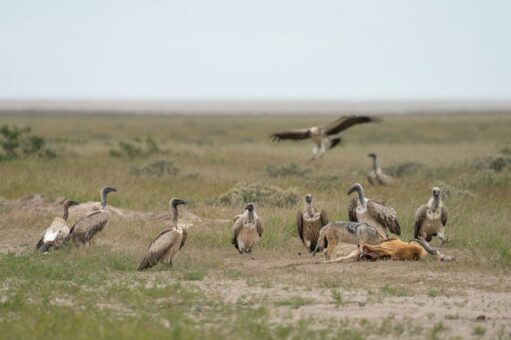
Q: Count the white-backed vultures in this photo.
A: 9